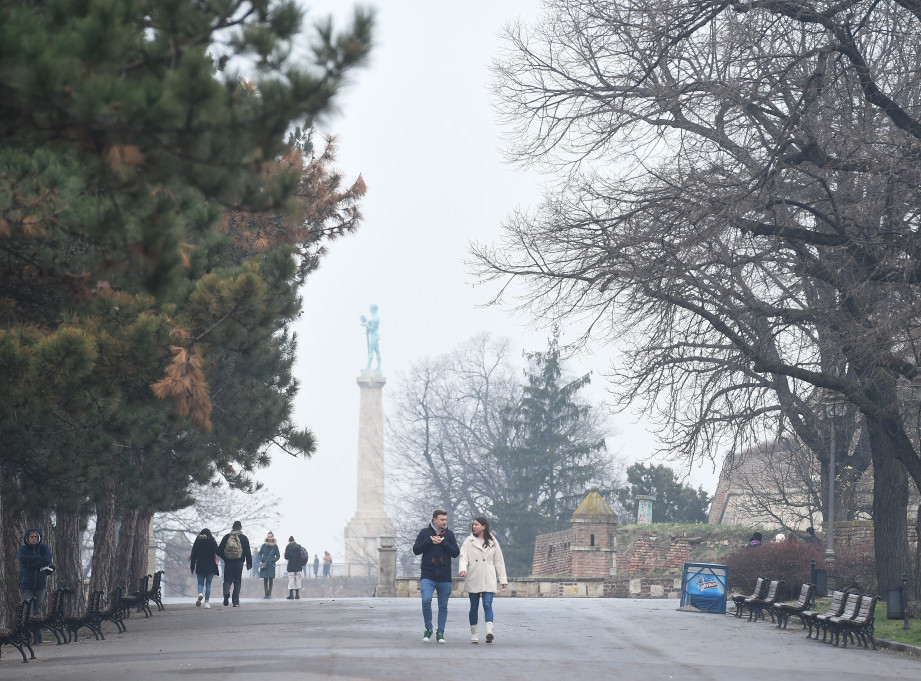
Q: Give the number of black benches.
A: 12